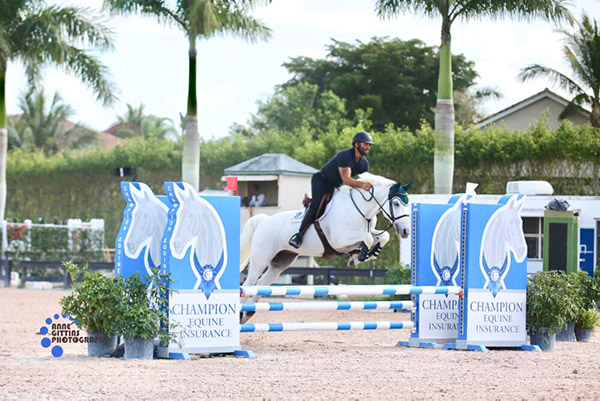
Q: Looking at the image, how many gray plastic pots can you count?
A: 5